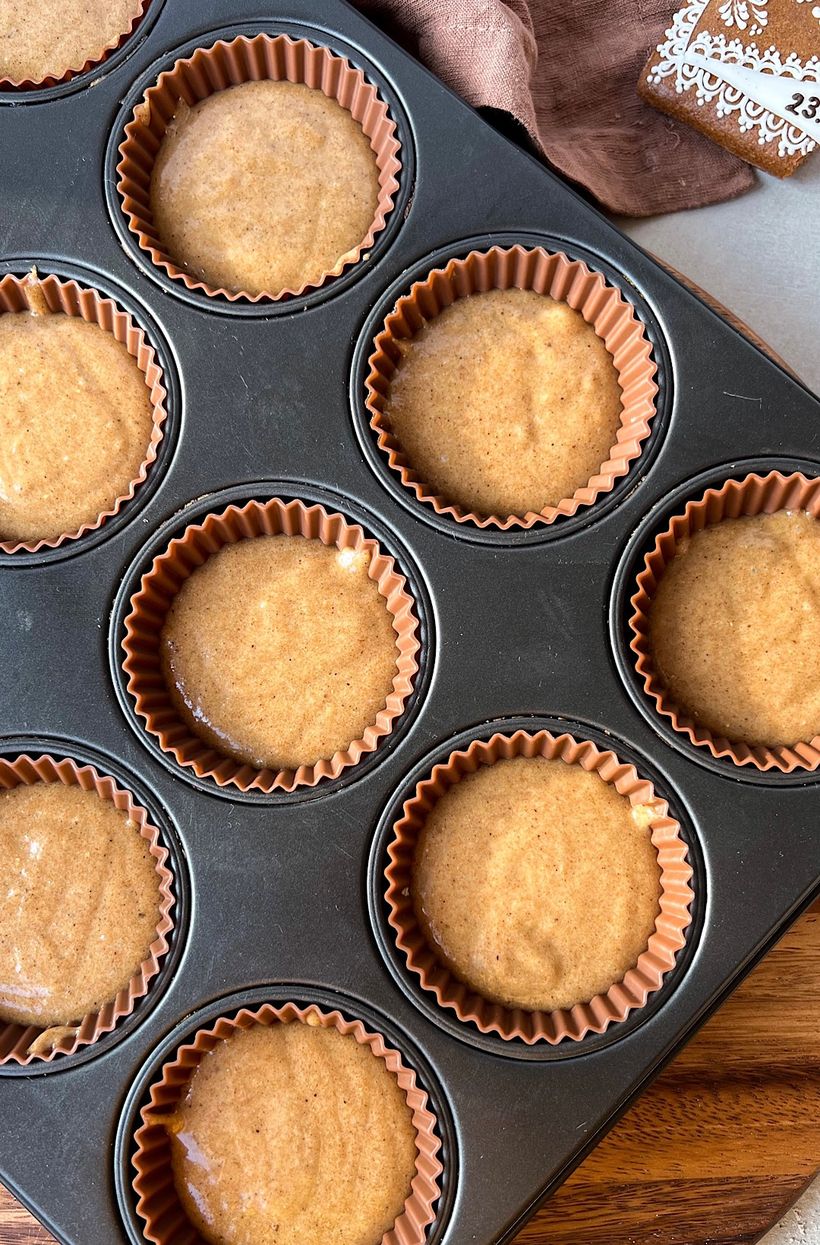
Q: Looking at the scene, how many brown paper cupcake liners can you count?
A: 9